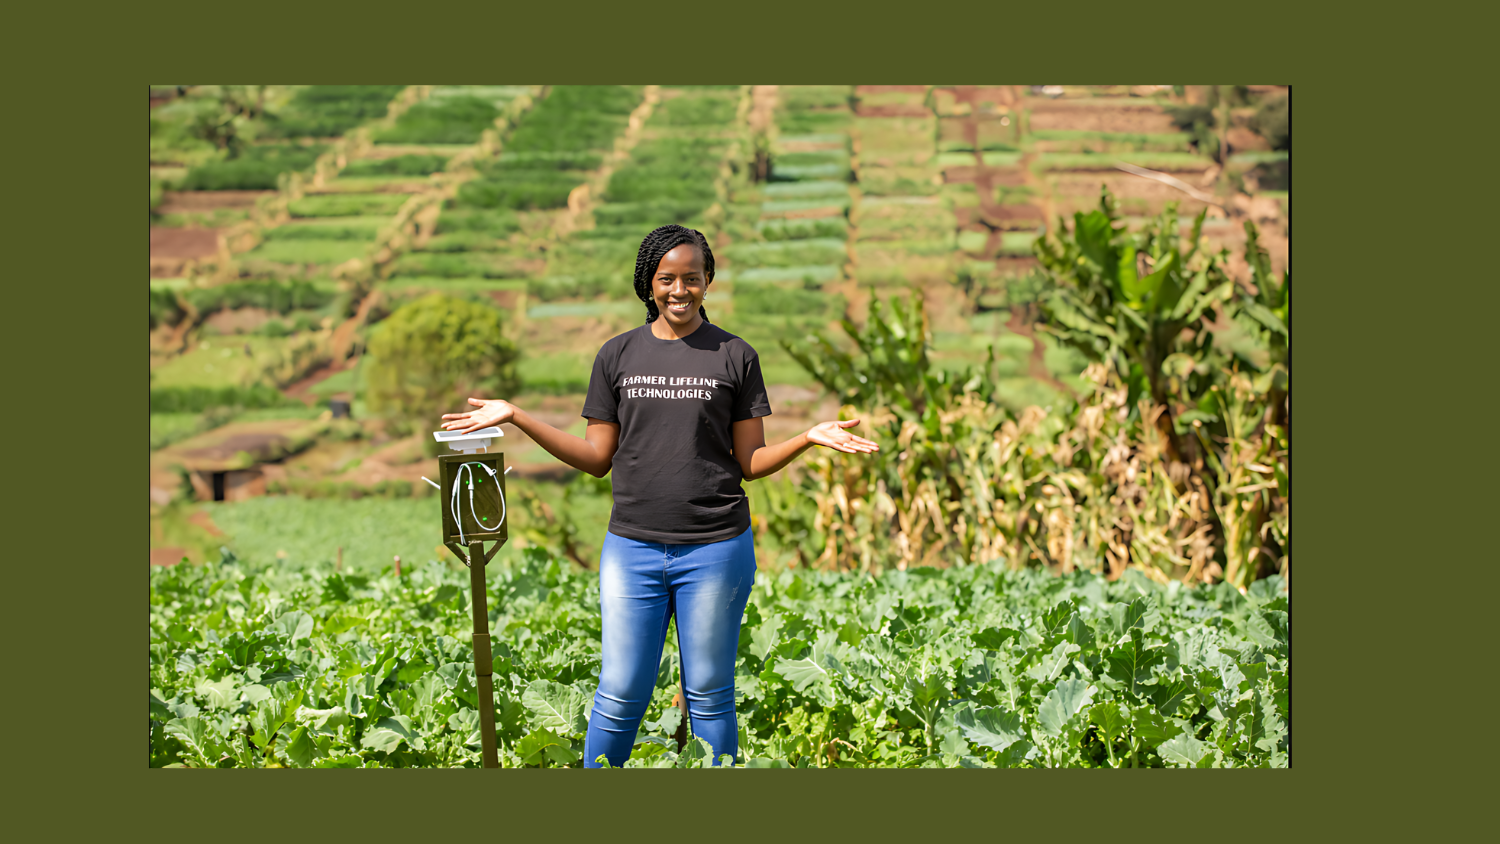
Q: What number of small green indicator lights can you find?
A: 4